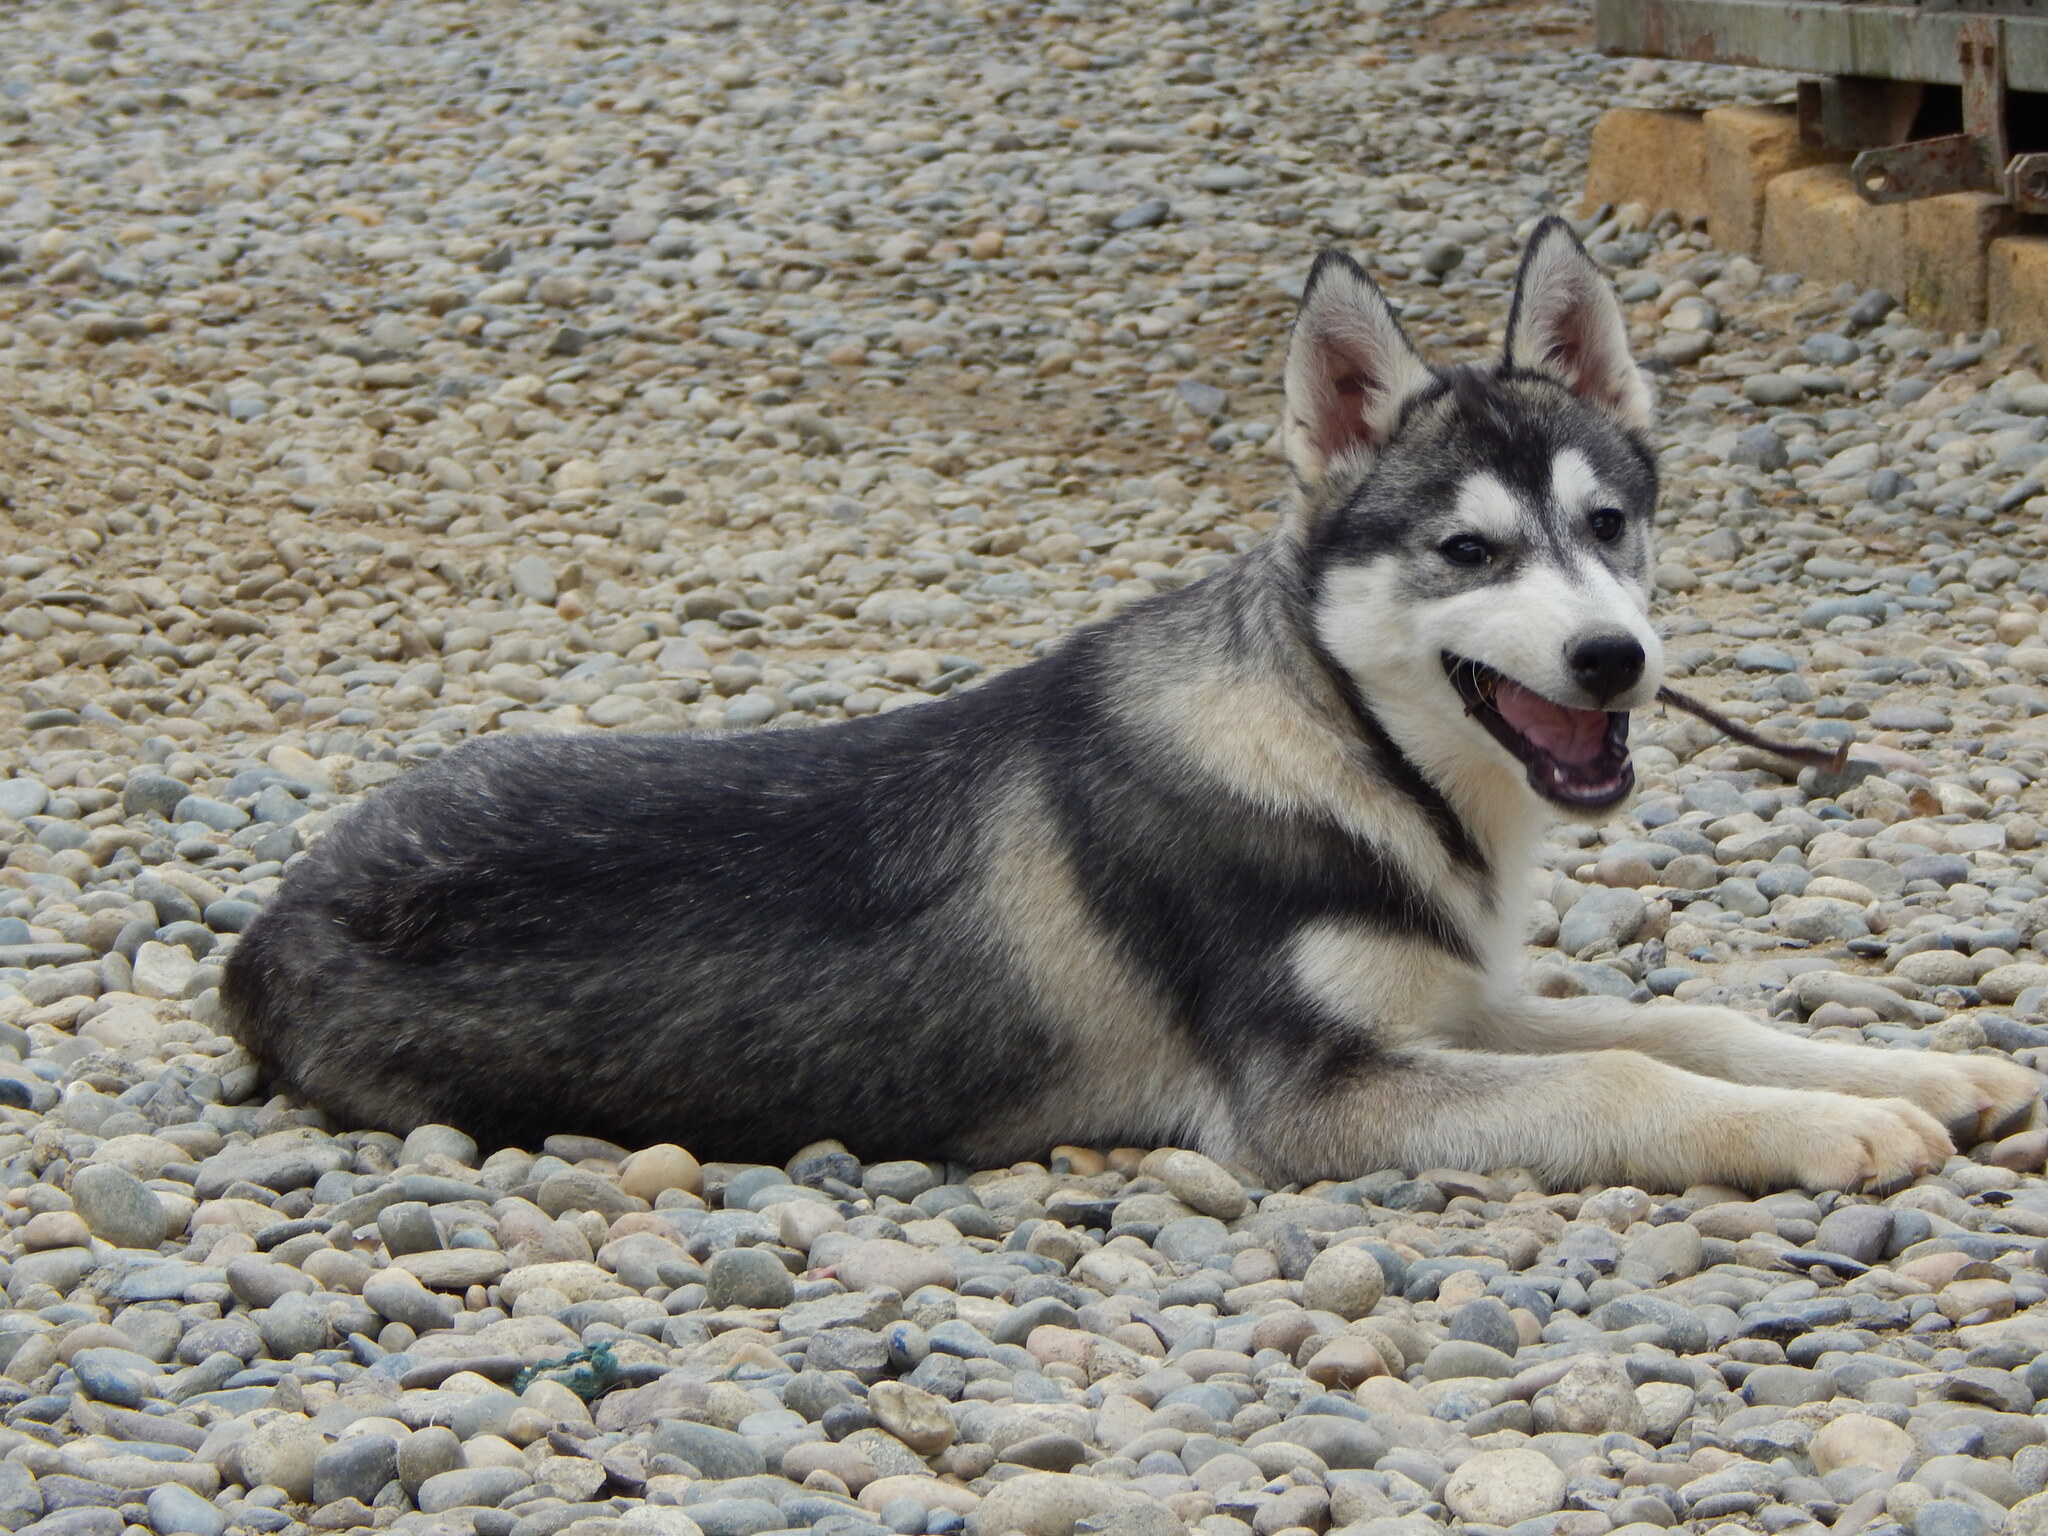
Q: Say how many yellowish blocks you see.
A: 5